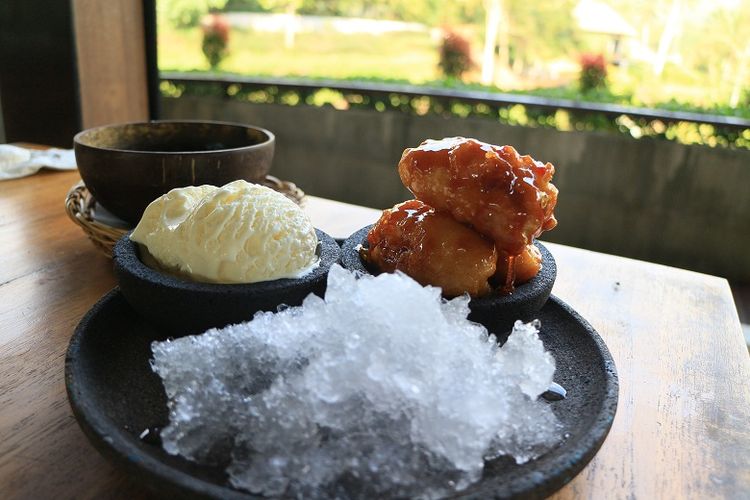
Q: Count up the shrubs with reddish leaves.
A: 3